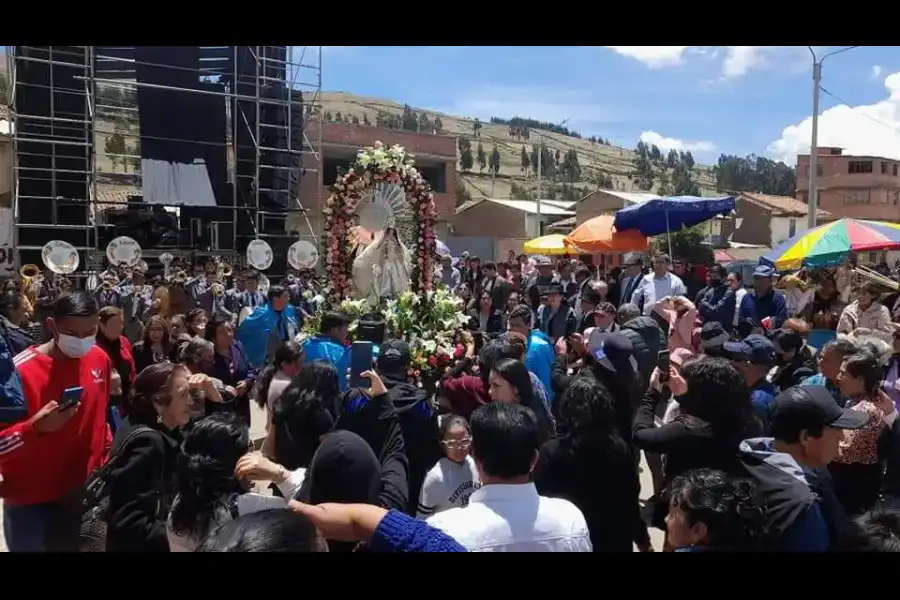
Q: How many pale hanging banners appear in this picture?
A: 1